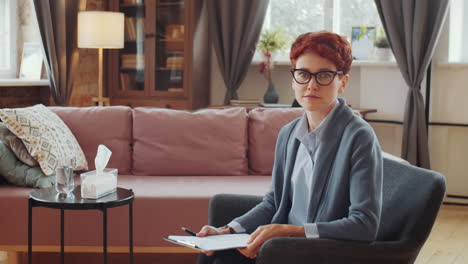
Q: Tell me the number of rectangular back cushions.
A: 3